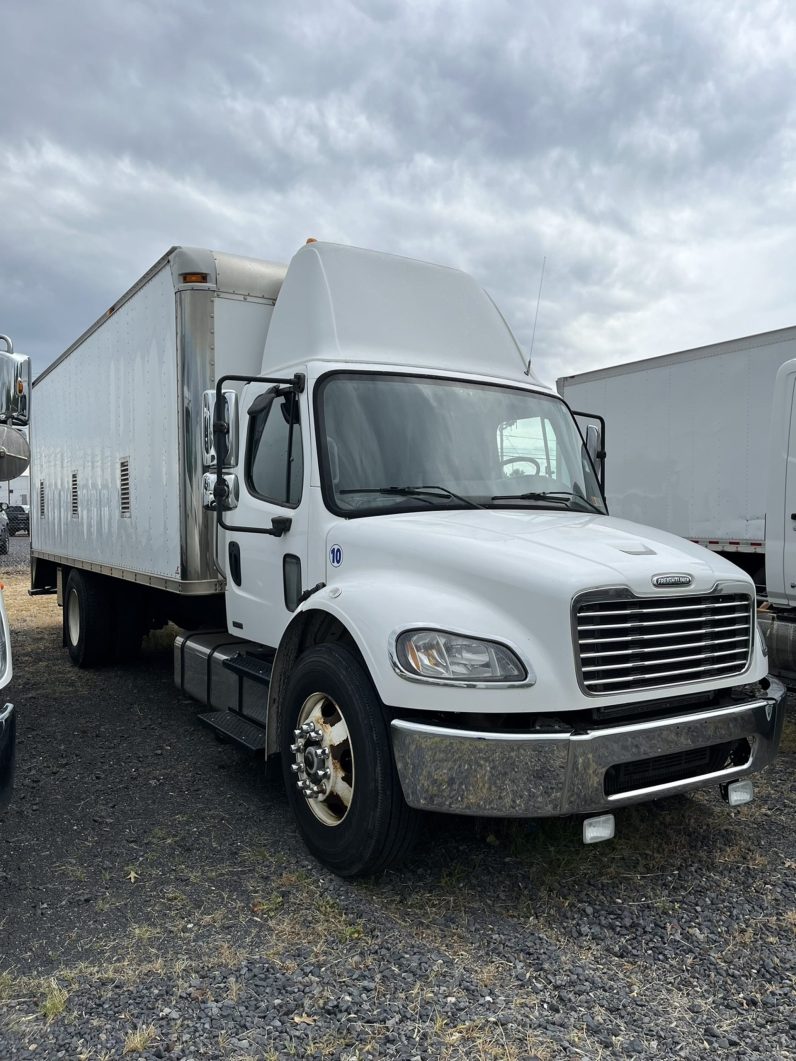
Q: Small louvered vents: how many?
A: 3